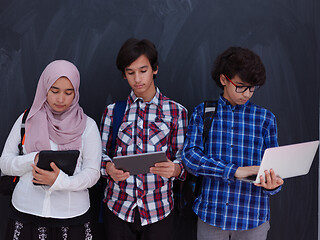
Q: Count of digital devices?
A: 3